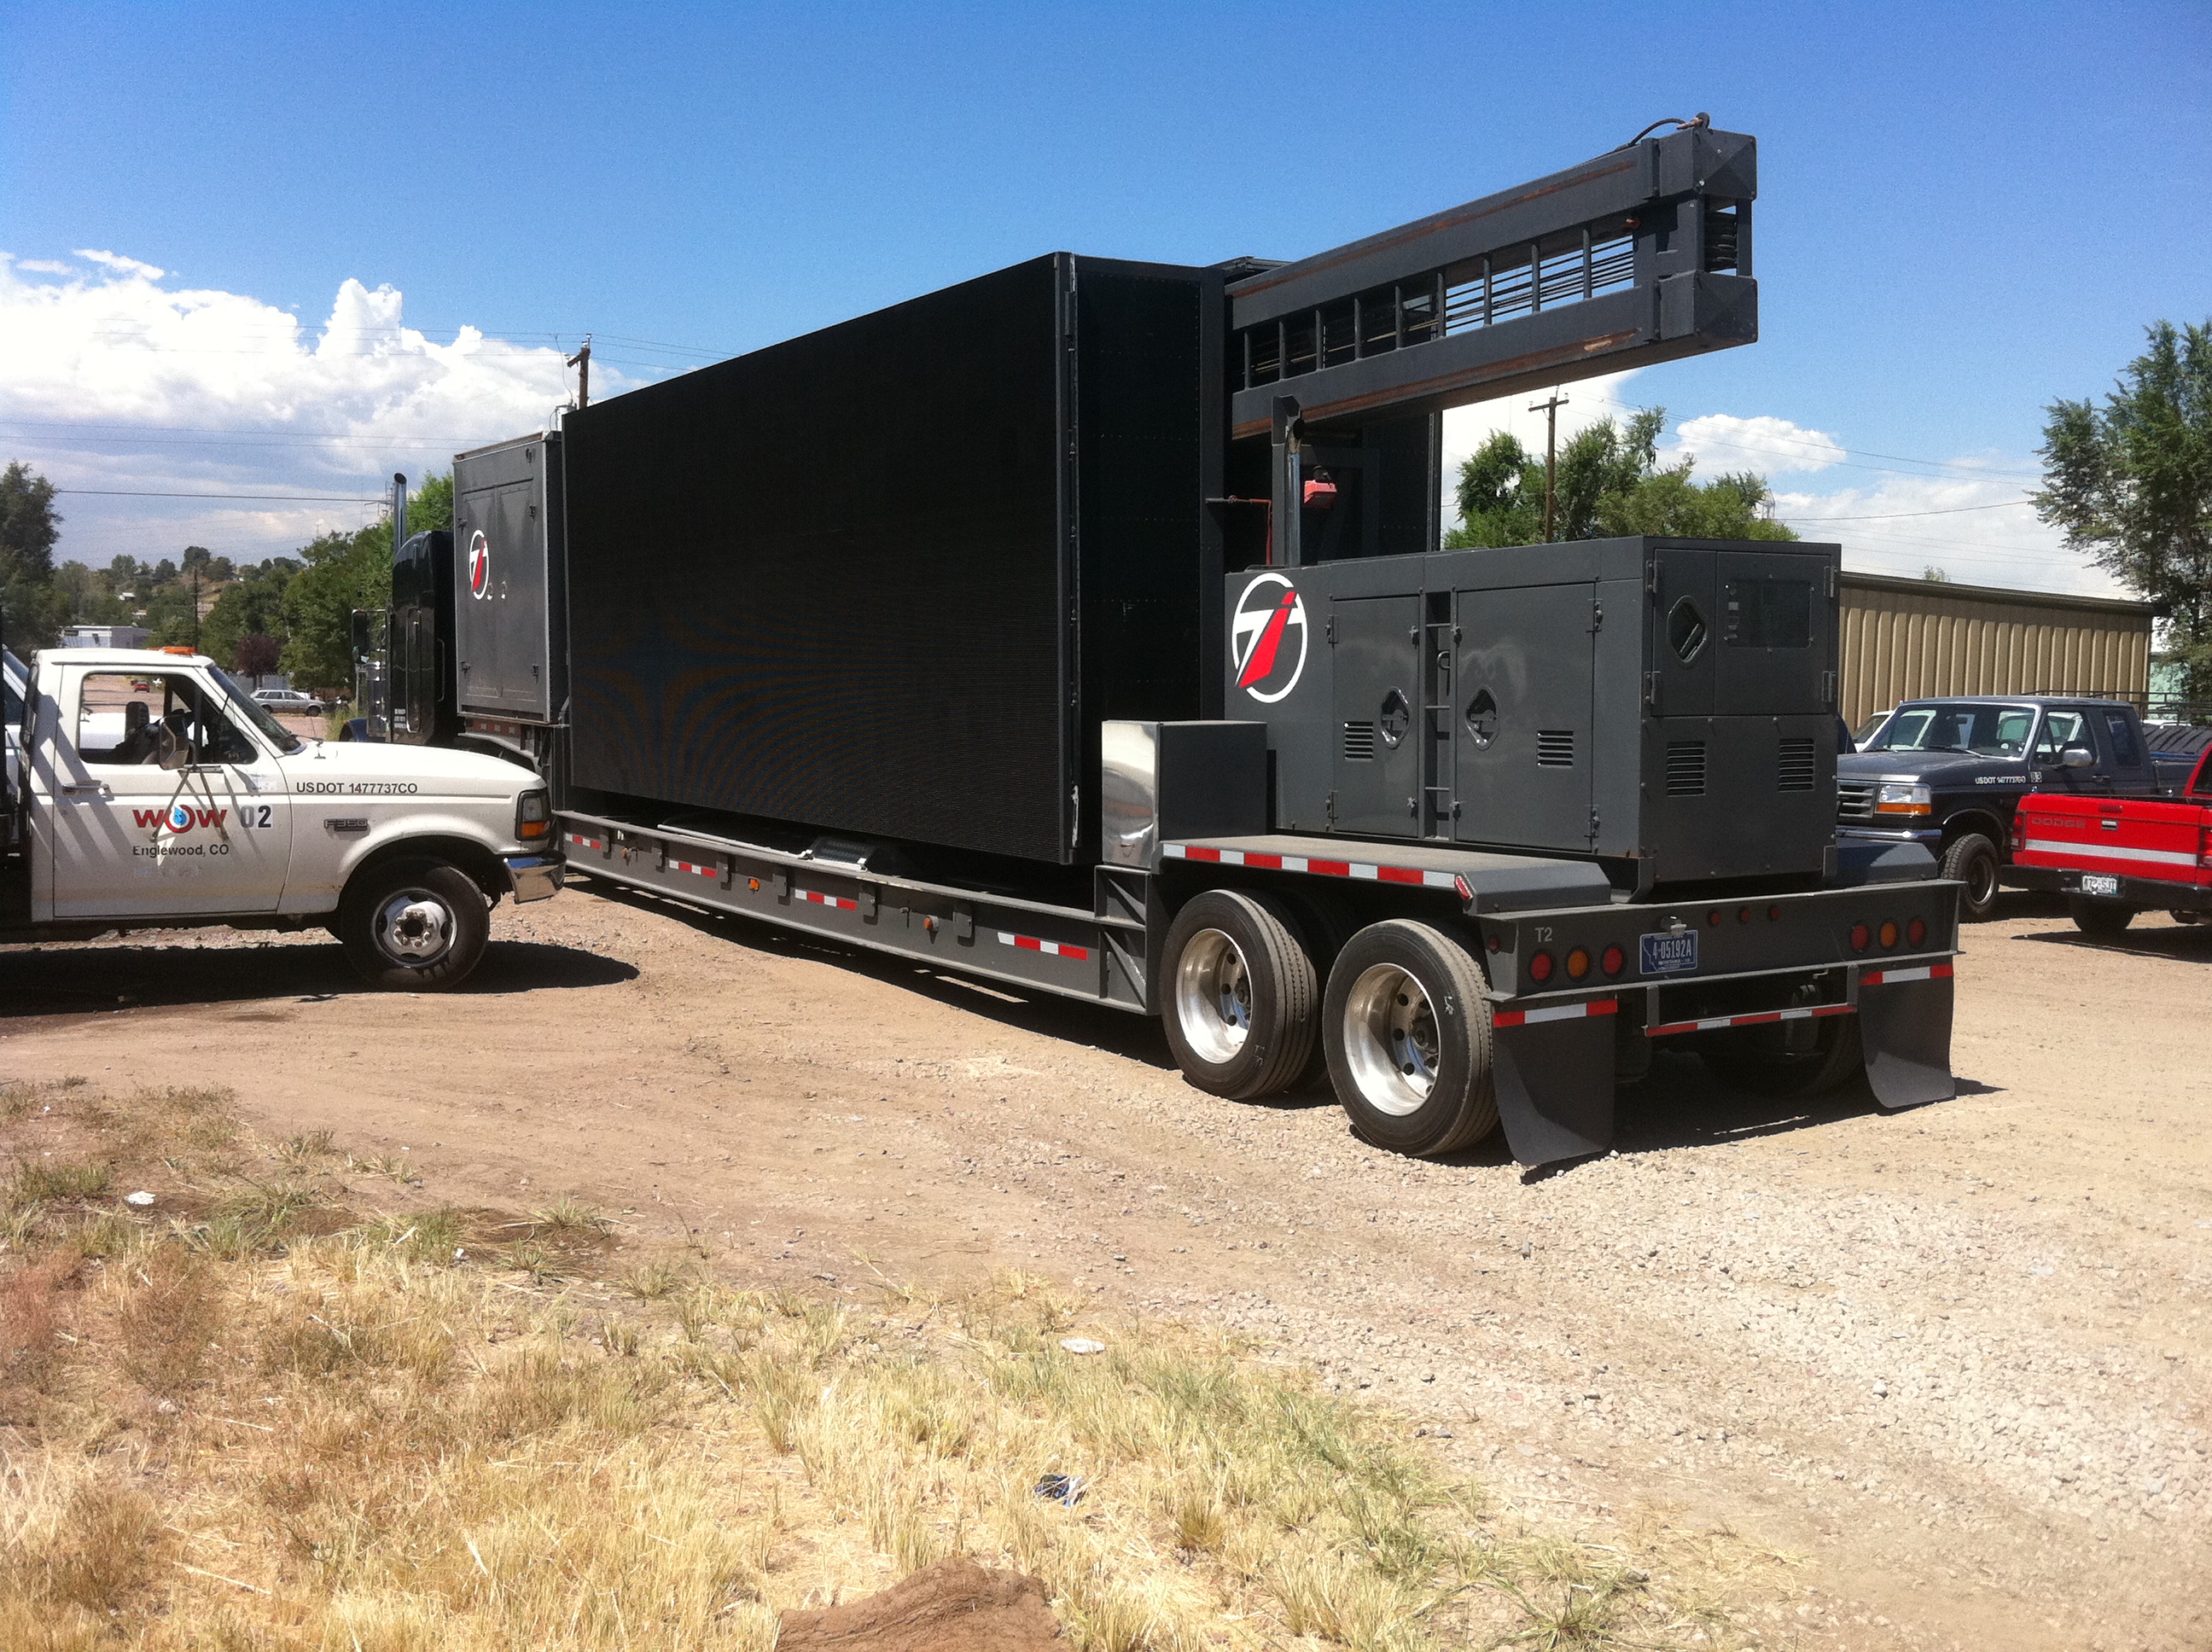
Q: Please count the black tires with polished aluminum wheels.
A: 2